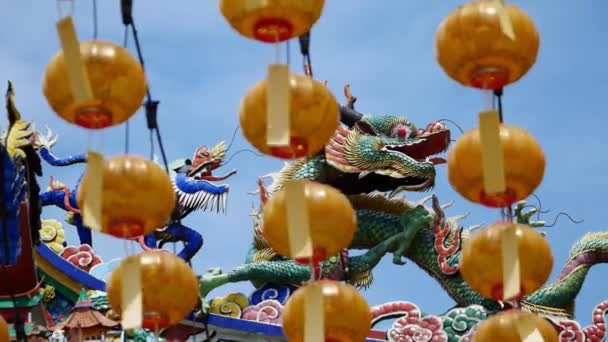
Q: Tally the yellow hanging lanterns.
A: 11